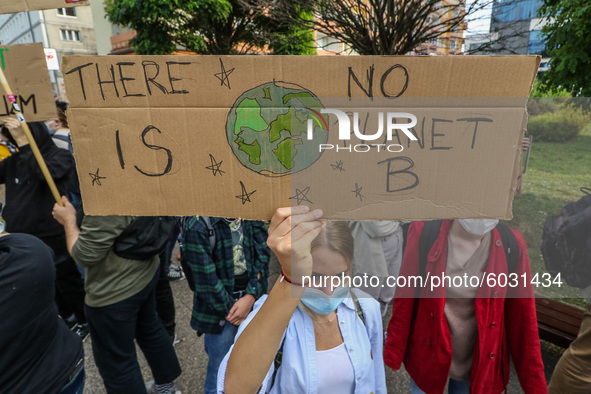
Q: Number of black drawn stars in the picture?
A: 7